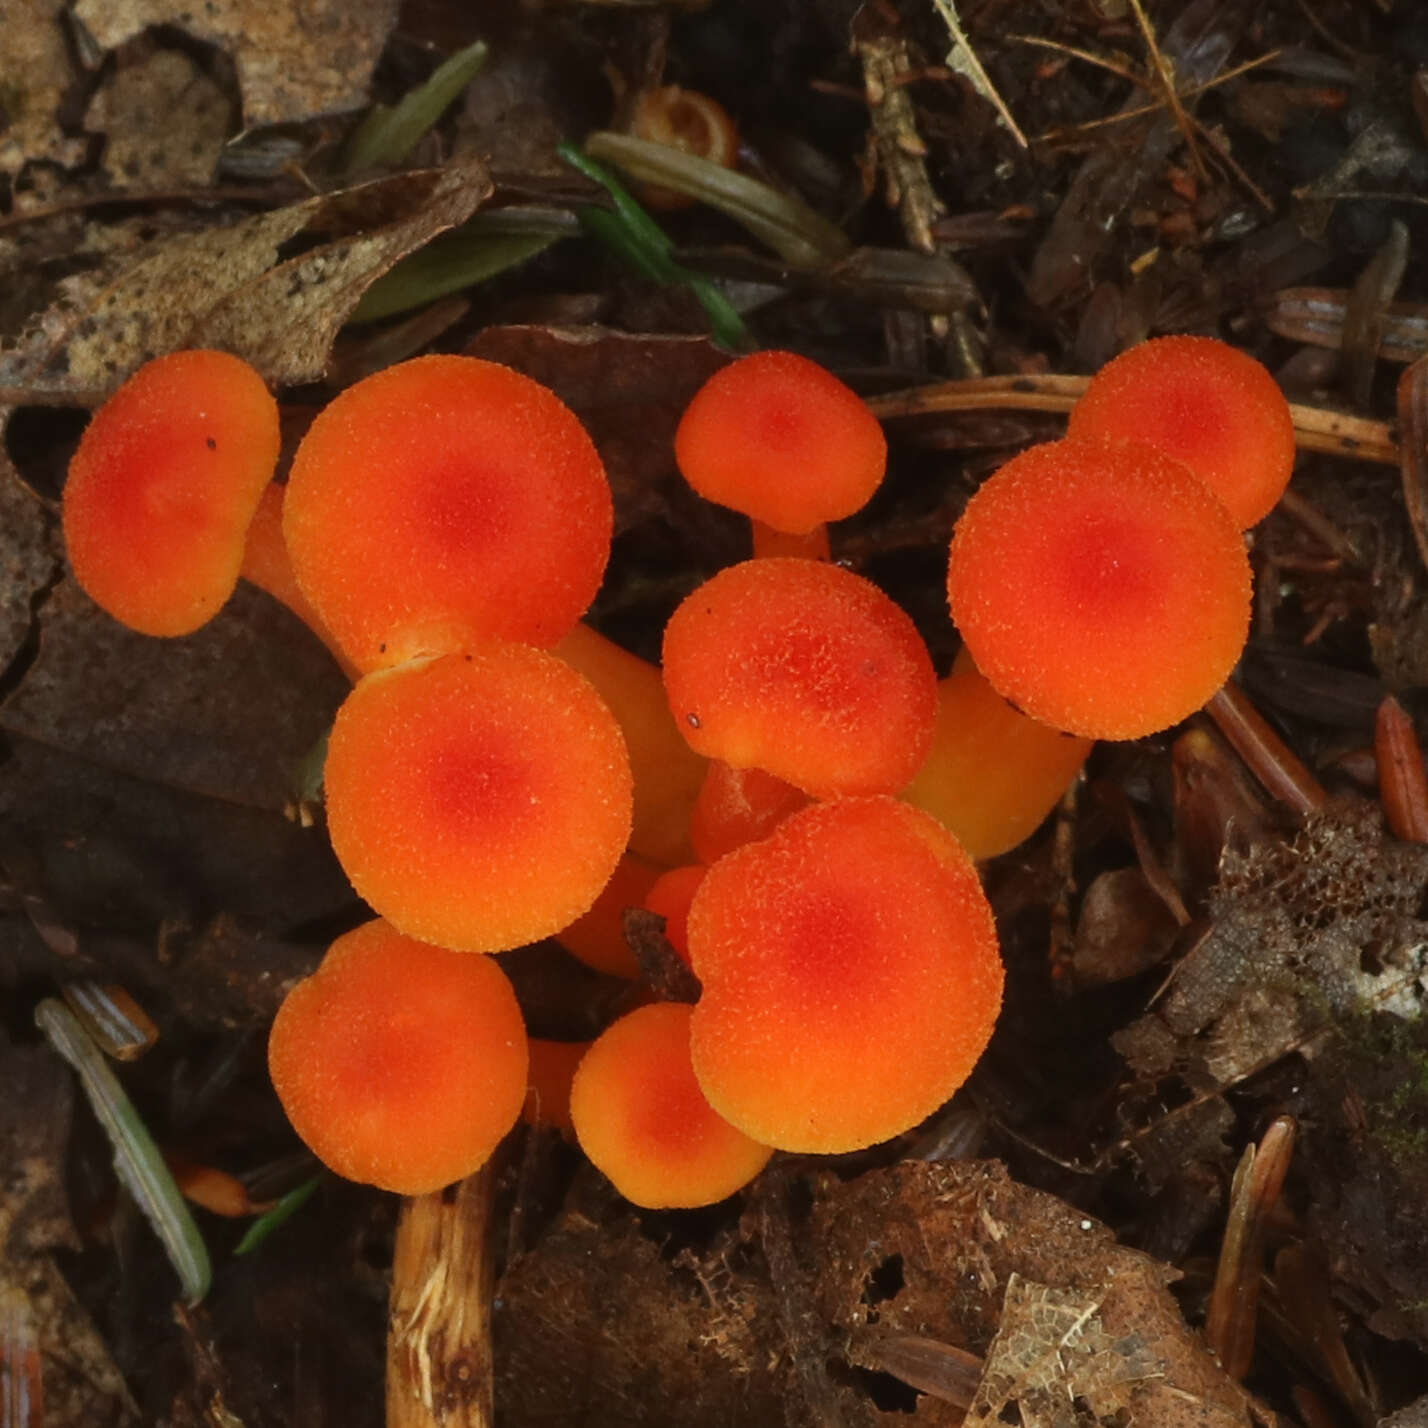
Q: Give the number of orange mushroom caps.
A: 10